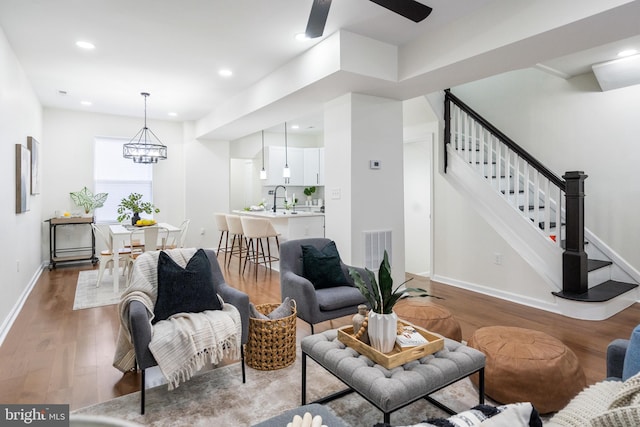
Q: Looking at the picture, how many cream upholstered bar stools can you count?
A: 3